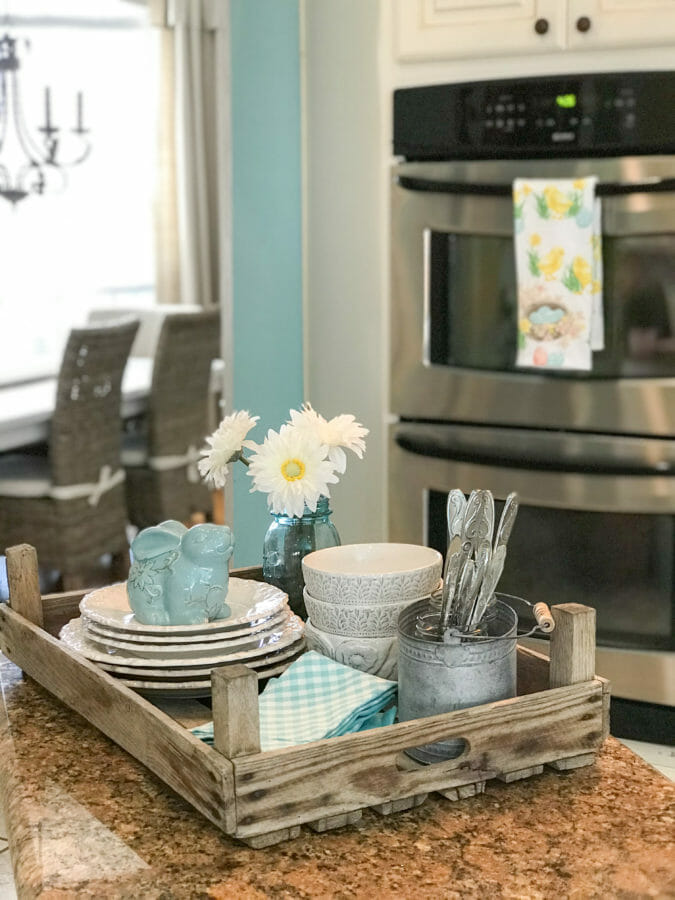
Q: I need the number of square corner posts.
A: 3